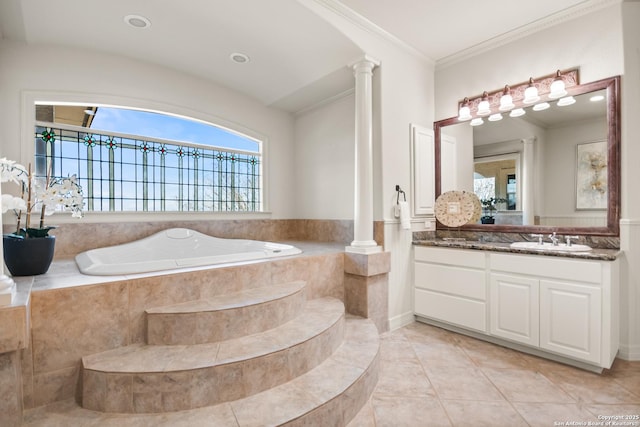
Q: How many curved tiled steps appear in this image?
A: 3